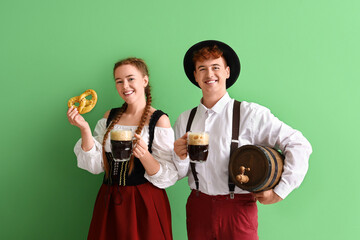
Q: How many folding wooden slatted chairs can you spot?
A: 0